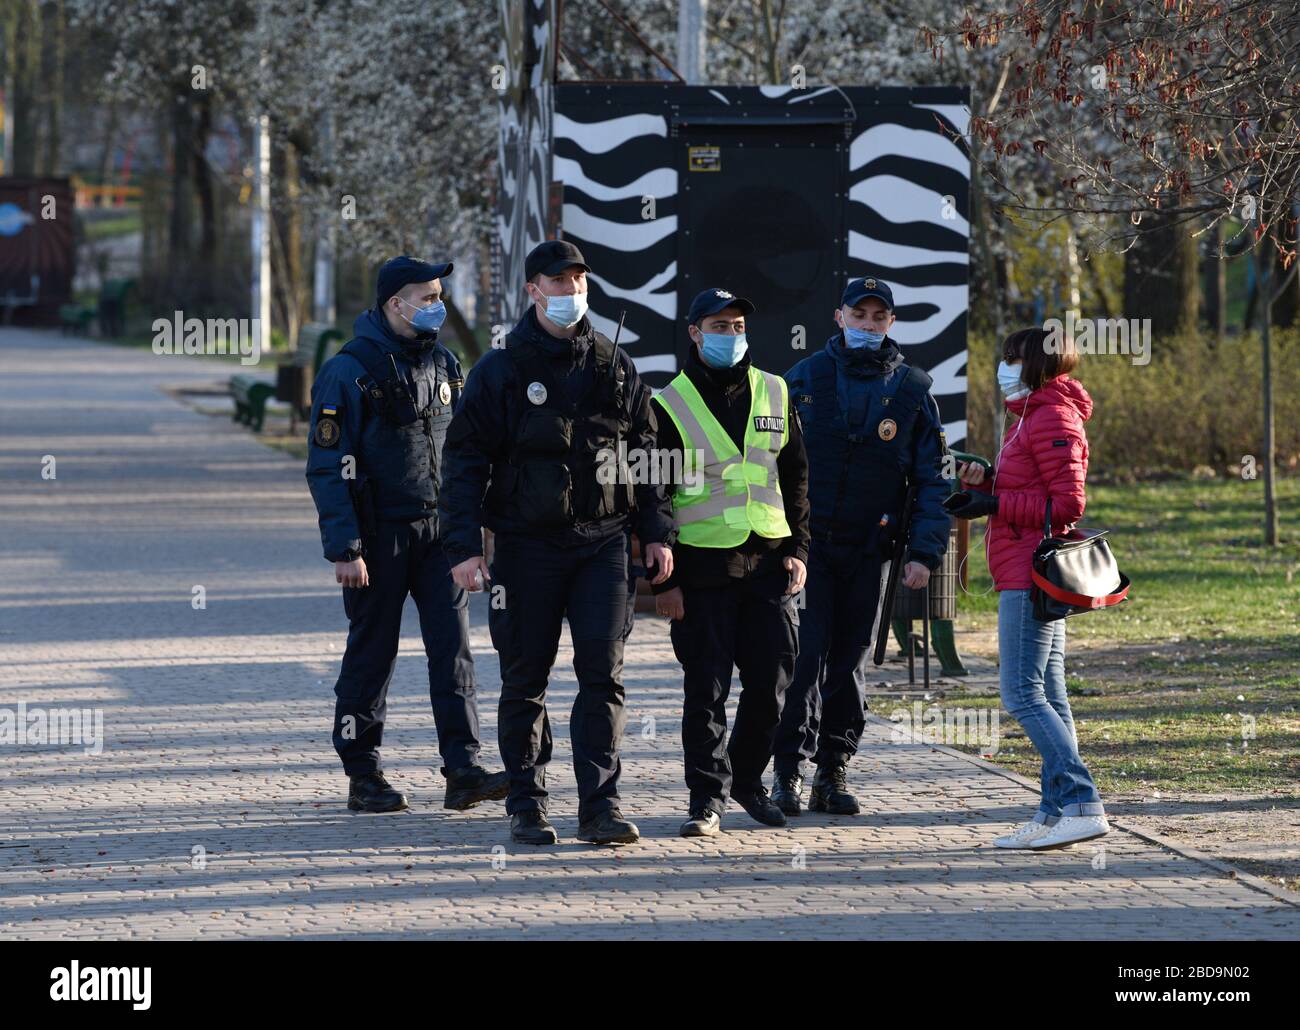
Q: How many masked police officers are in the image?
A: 4